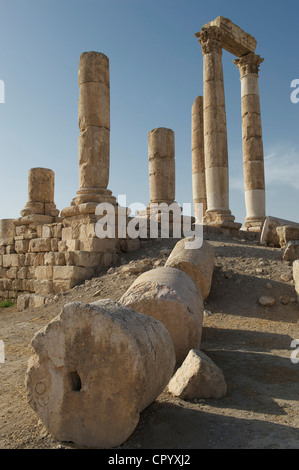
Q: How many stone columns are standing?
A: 6